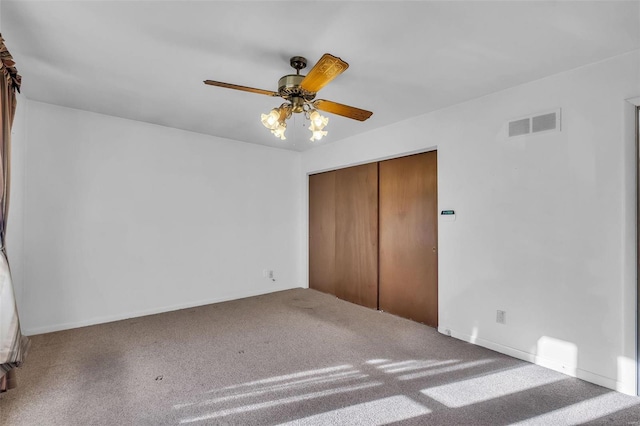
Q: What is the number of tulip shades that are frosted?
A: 4